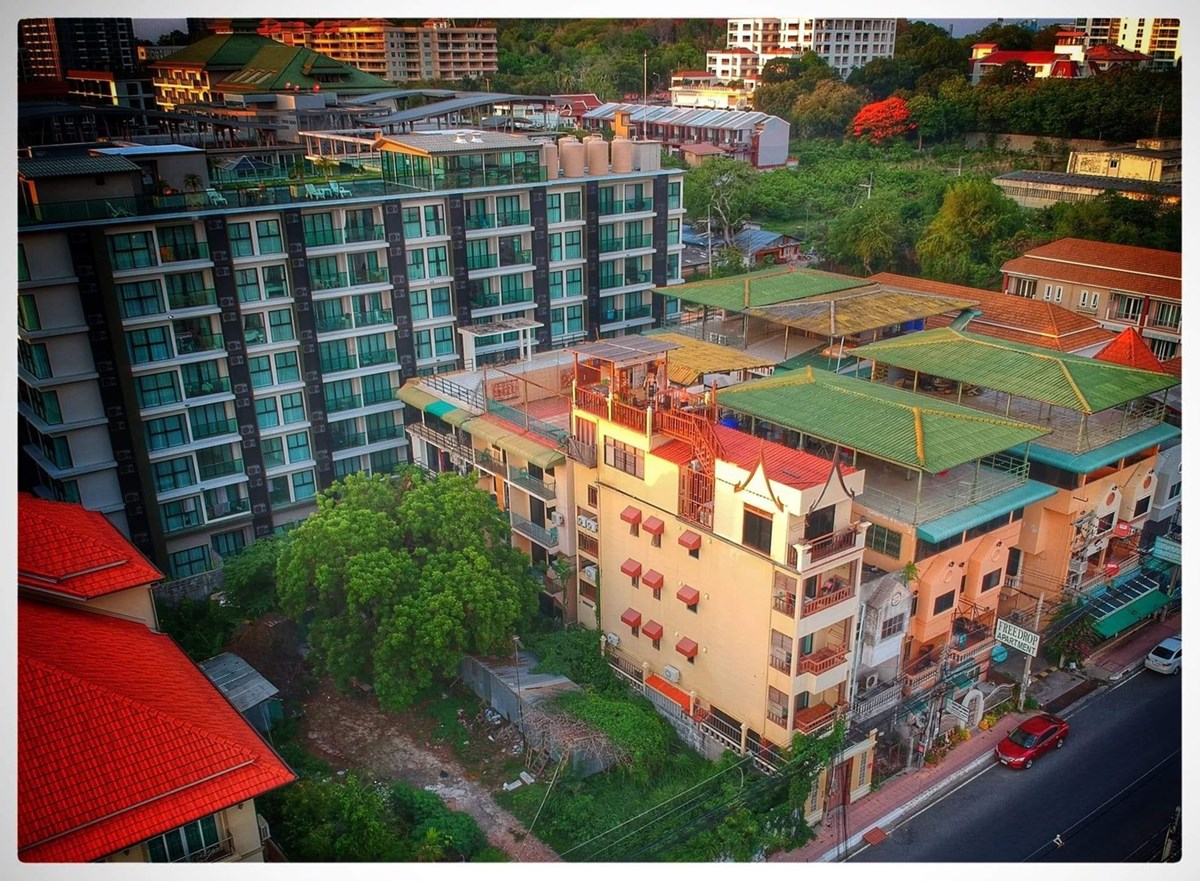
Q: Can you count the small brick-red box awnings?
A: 9